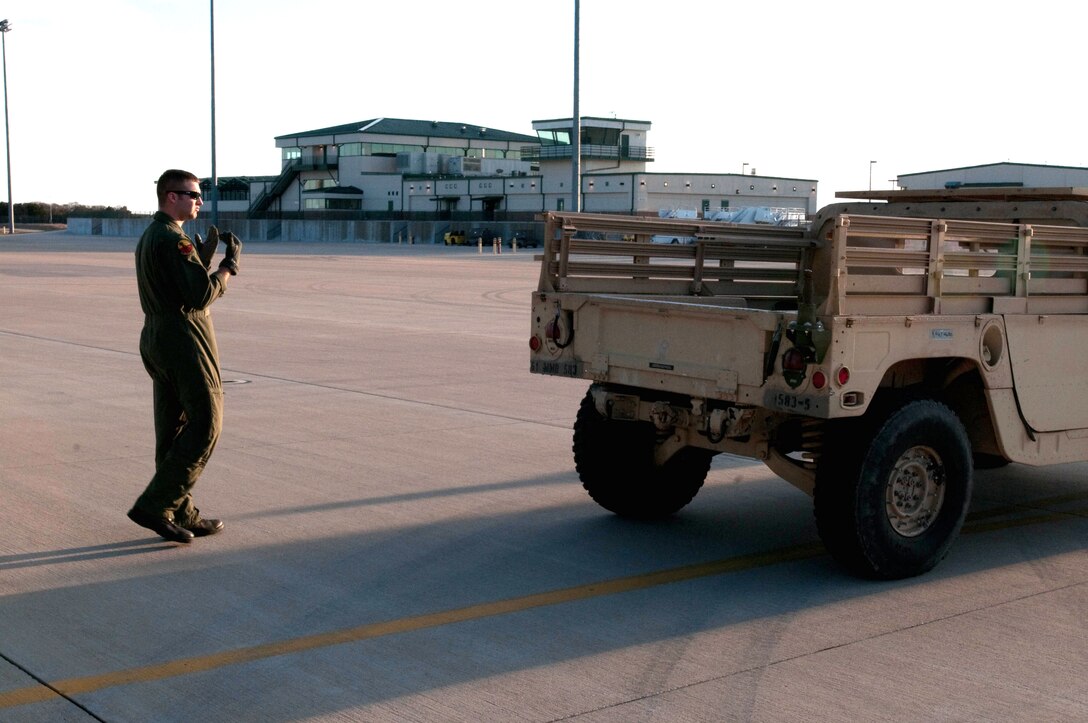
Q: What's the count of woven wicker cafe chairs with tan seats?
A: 0